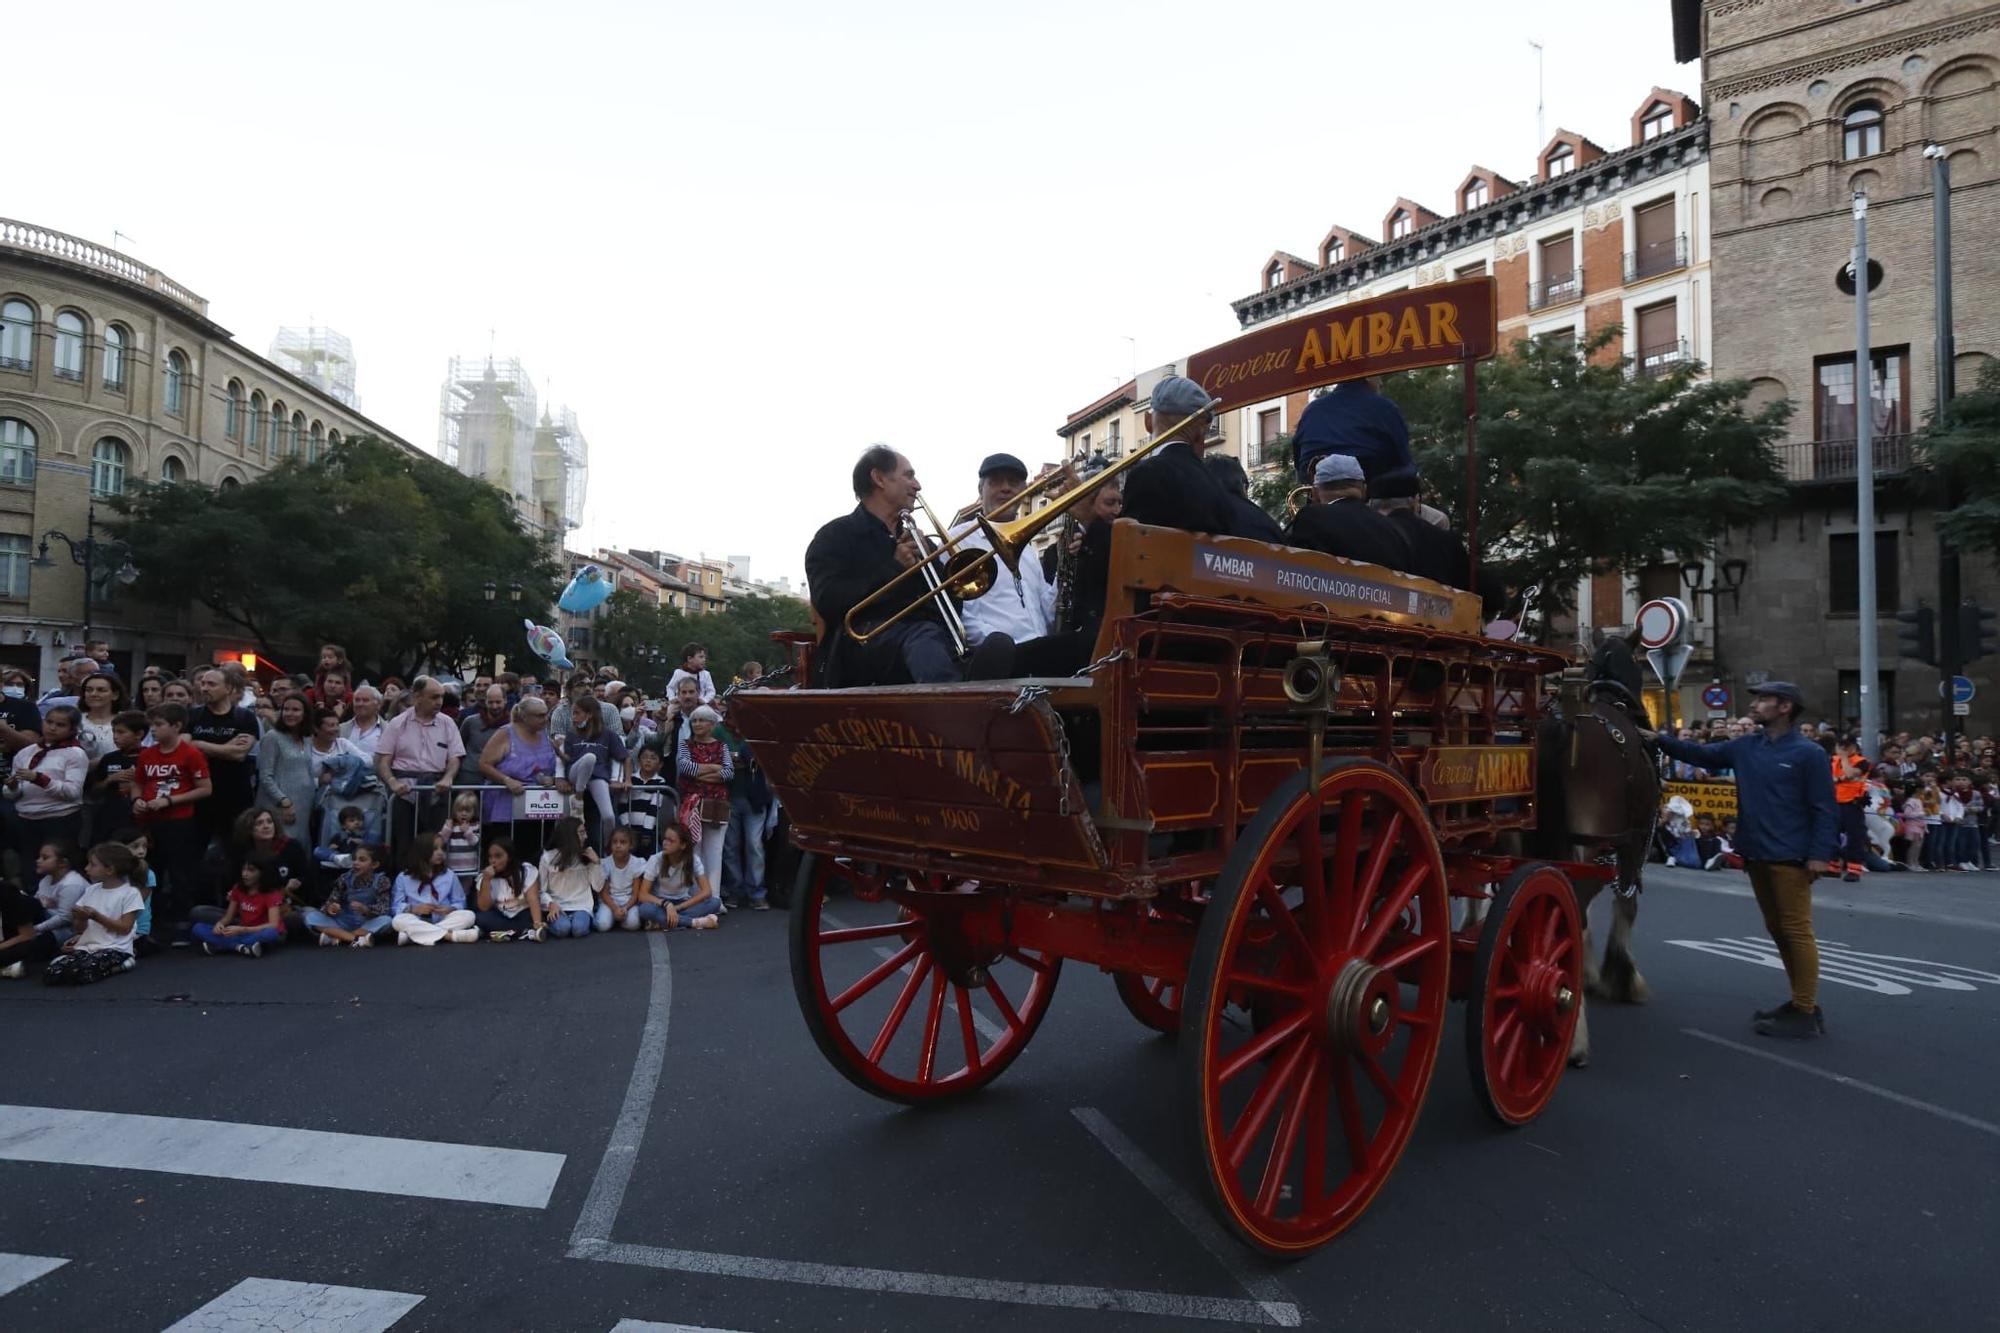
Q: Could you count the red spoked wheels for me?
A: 4